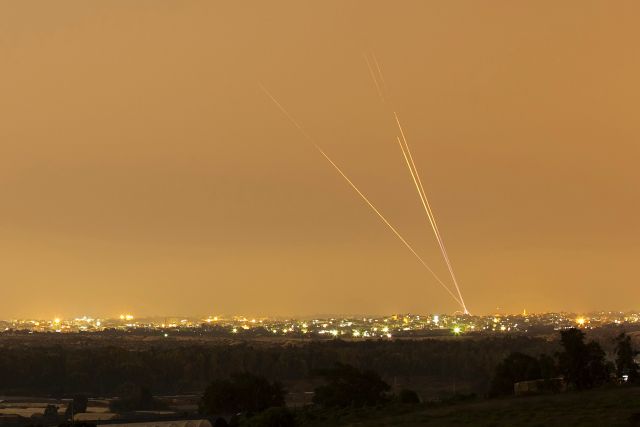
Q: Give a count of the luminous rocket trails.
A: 3